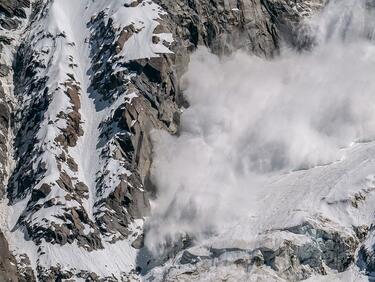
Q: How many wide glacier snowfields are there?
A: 1